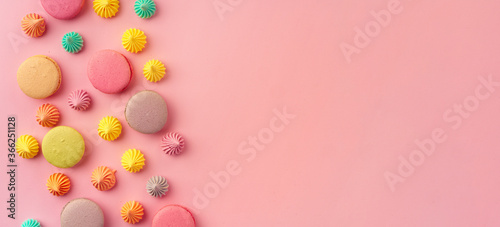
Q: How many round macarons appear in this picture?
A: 7